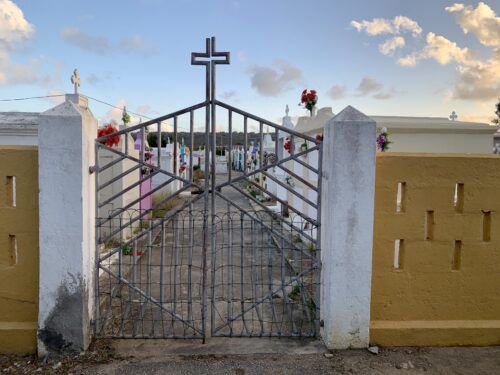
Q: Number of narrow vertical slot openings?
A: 8